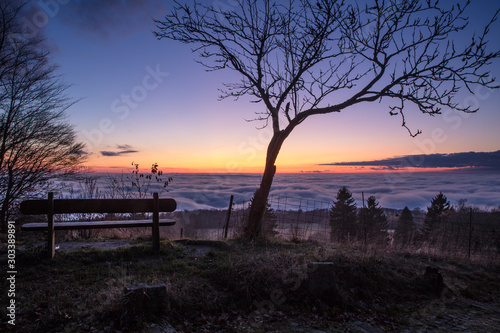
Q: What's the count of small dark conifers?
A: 4